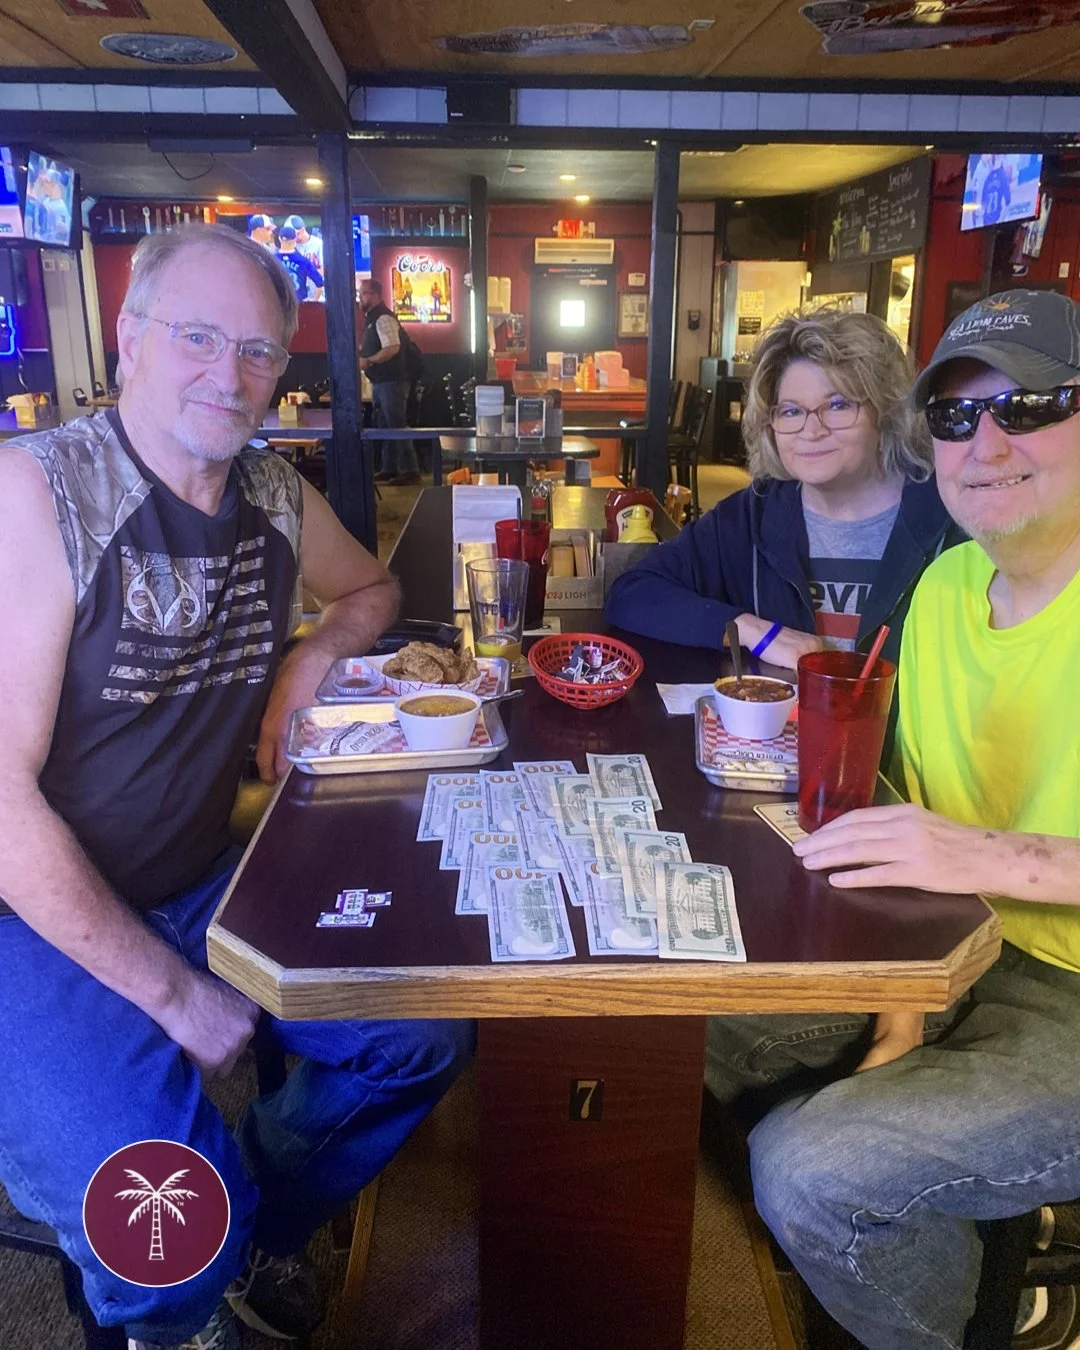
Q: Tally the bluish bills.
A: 9